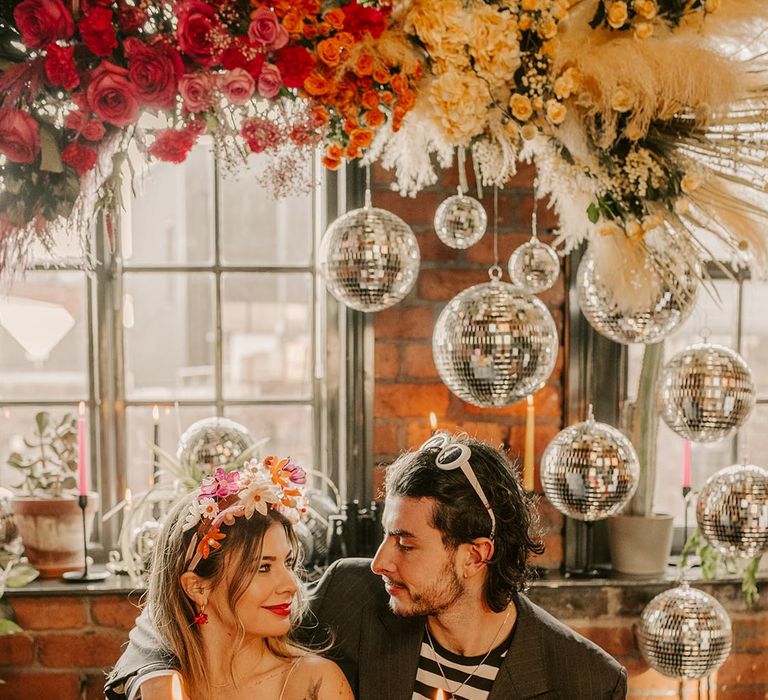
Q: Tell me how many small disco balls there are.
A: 2